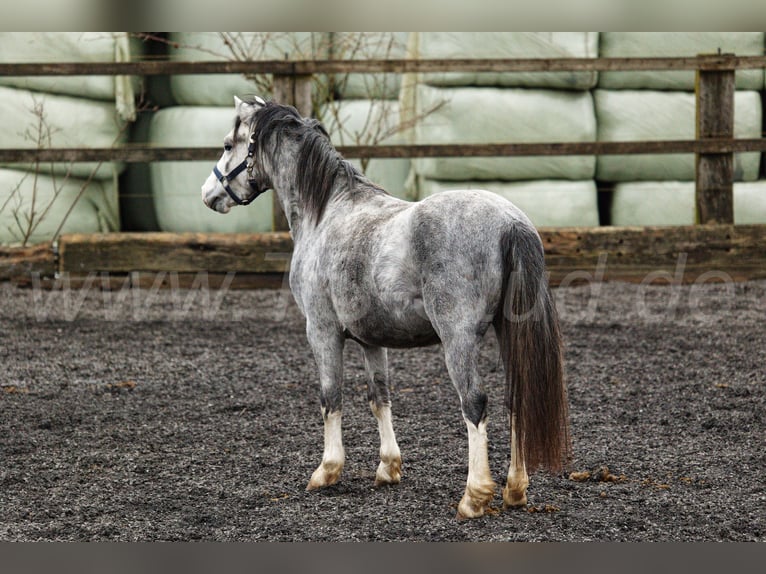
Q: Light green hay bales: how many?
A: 13